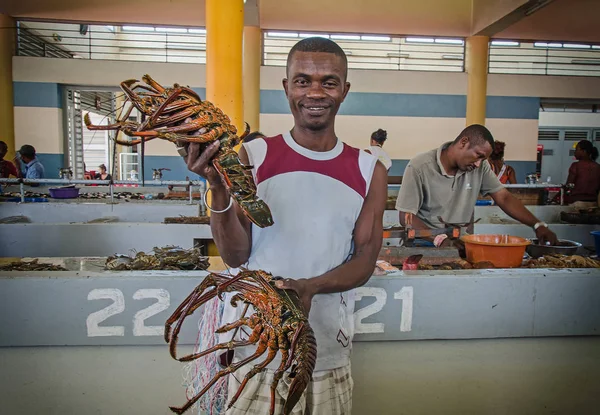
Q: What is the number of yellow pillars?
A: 4